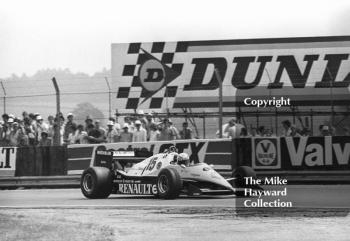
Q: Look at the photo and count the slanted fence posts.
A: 6